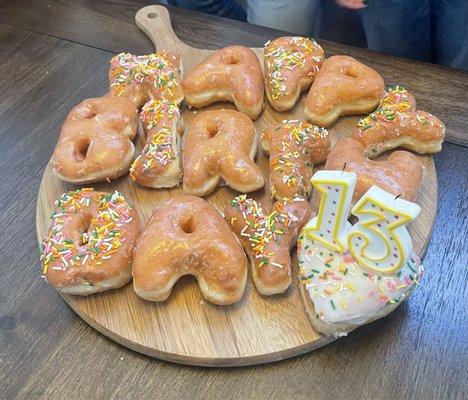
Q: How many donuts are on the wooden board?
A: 14